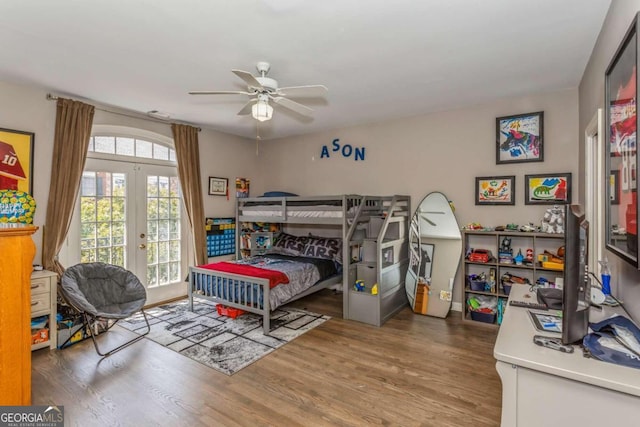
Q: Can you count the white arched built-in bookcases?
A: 0